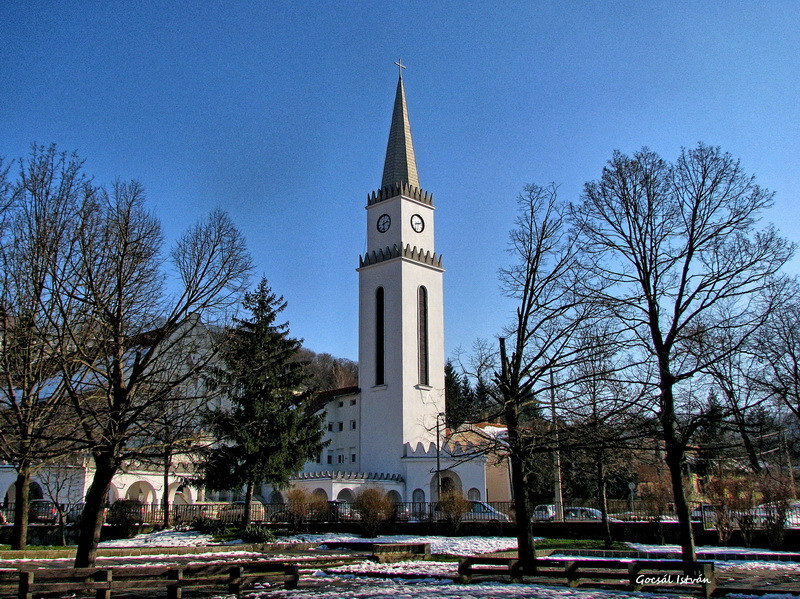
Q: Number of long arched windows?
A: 2